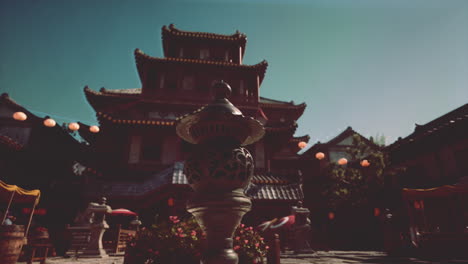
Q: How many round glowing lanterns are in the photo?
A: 8